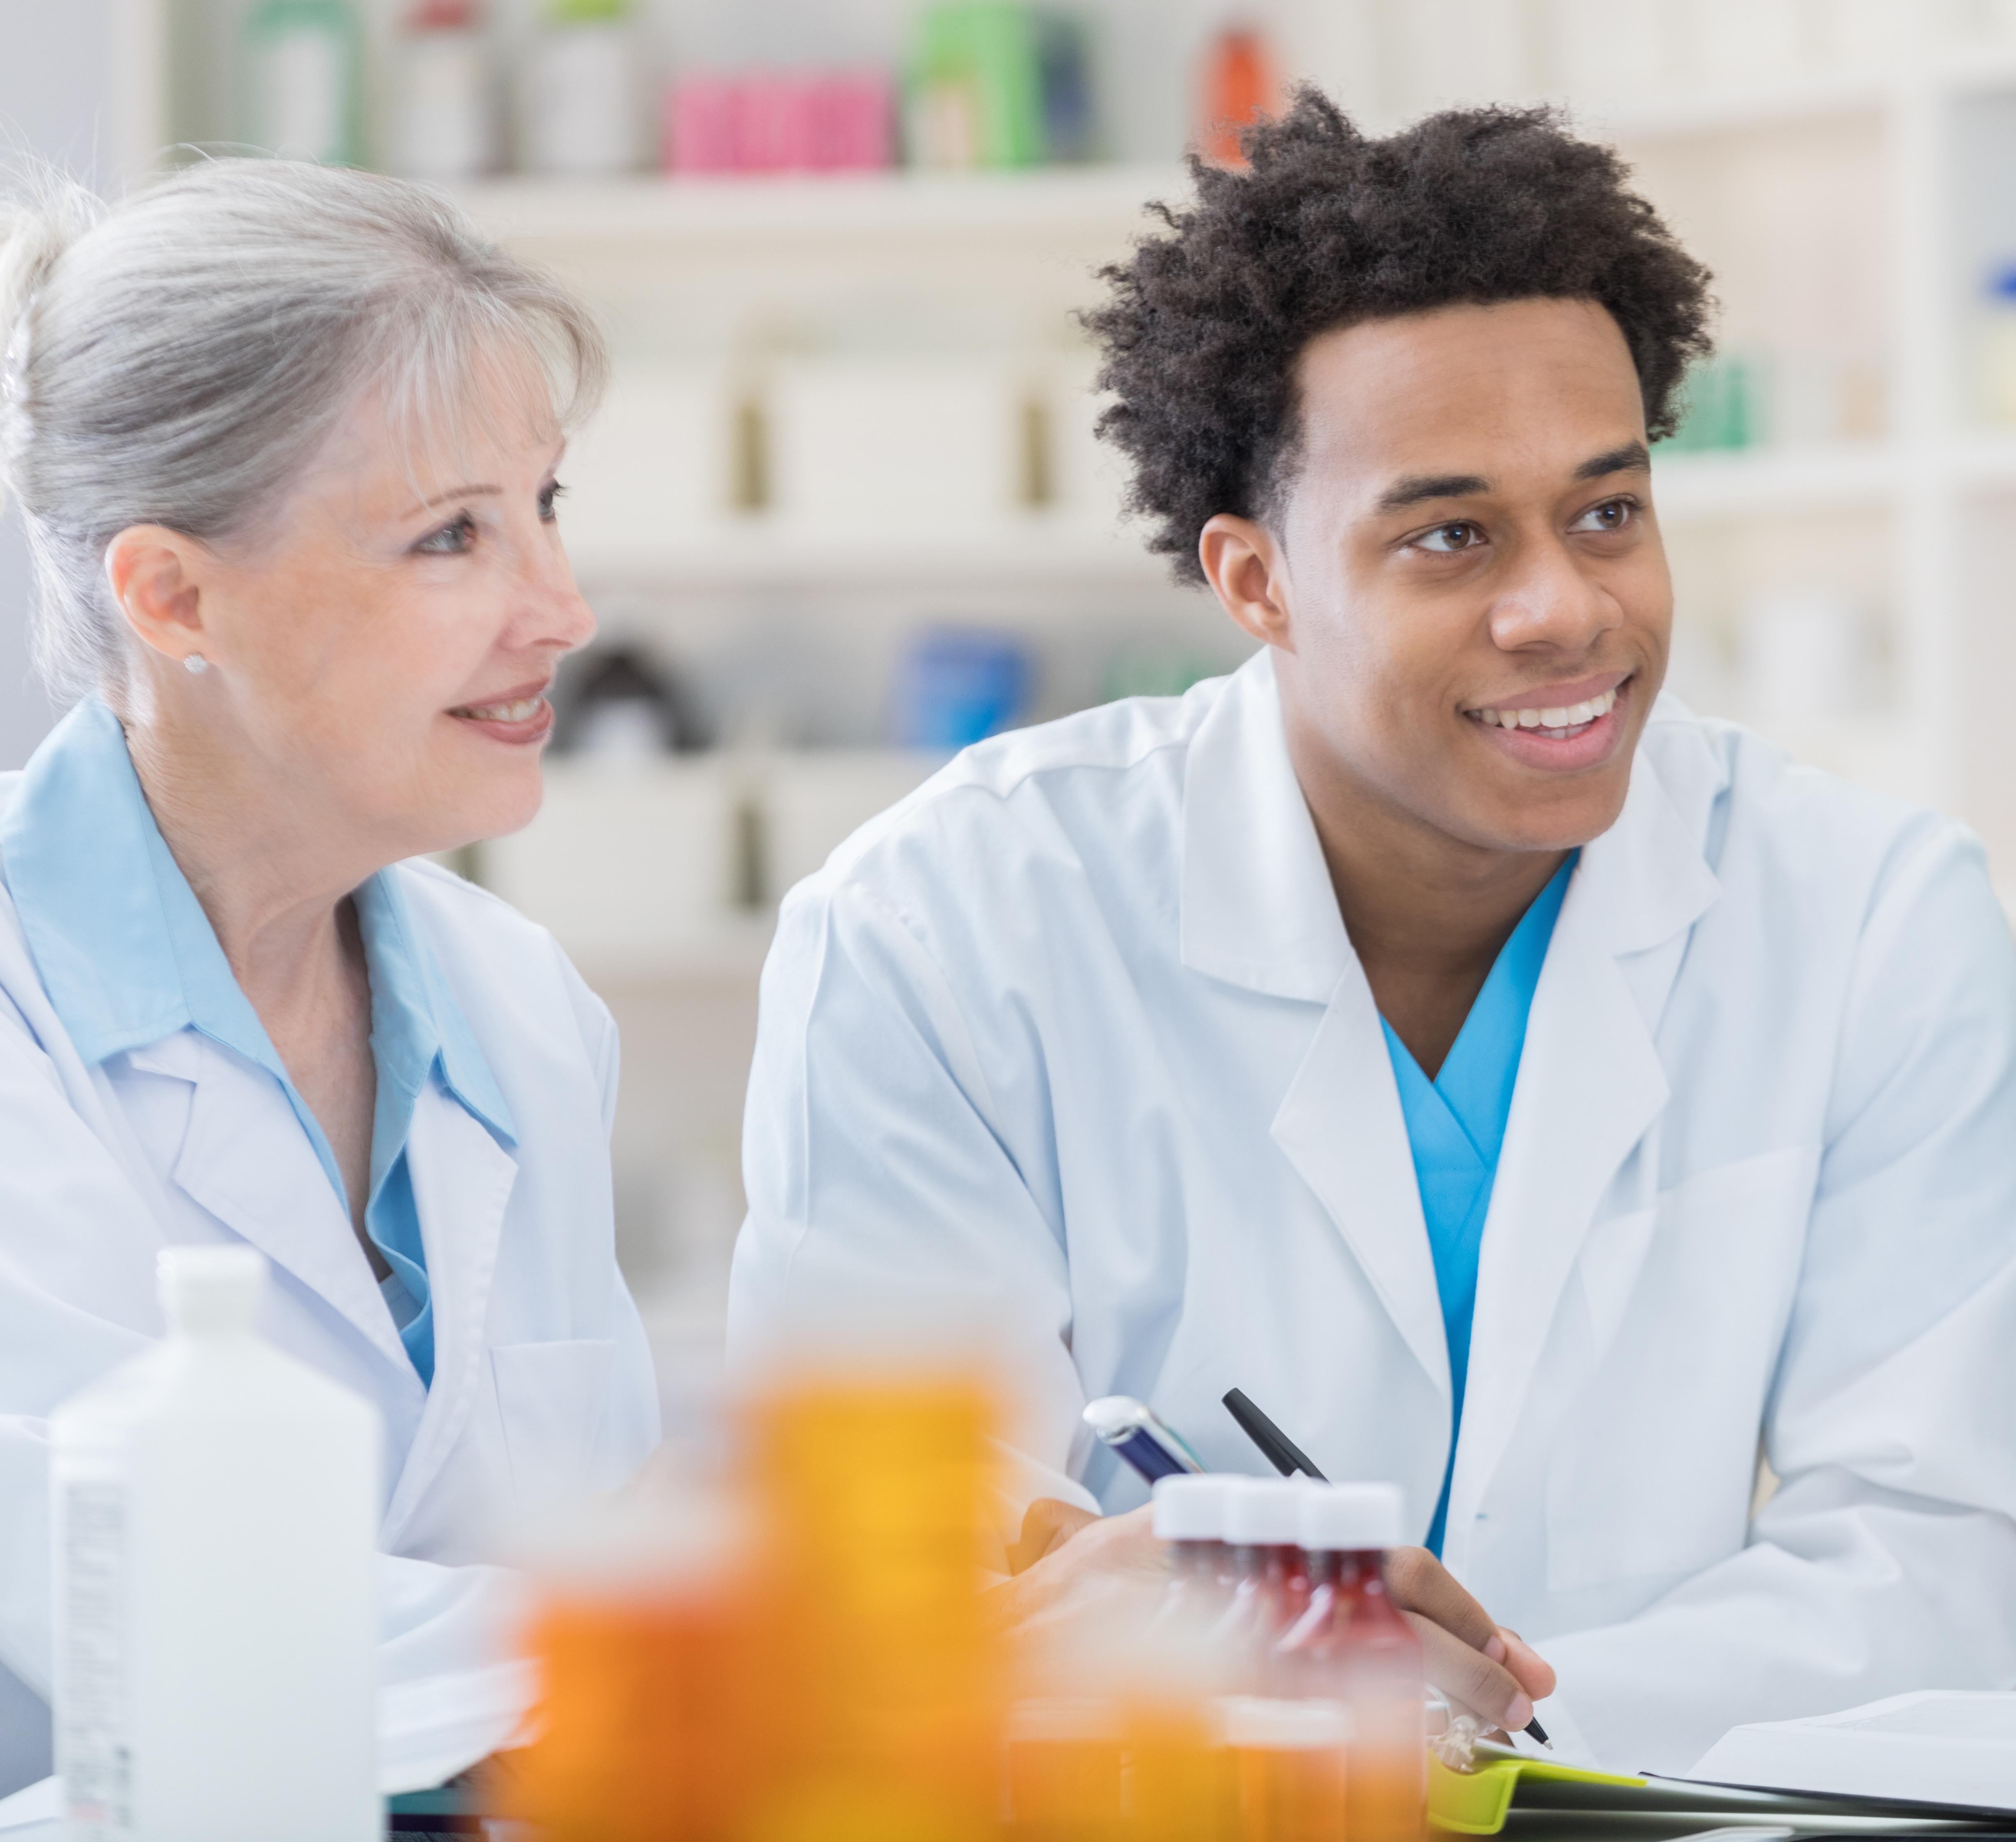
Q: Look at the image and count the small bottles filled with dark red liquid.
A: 3